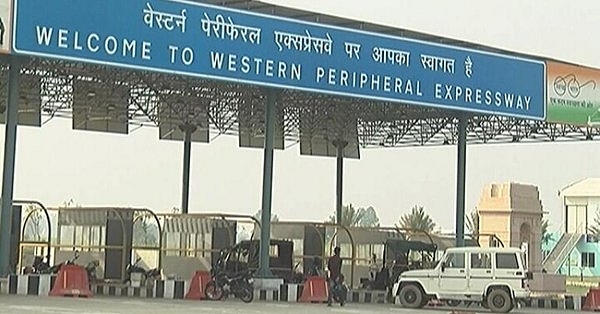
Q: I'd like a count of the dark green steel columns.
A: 5